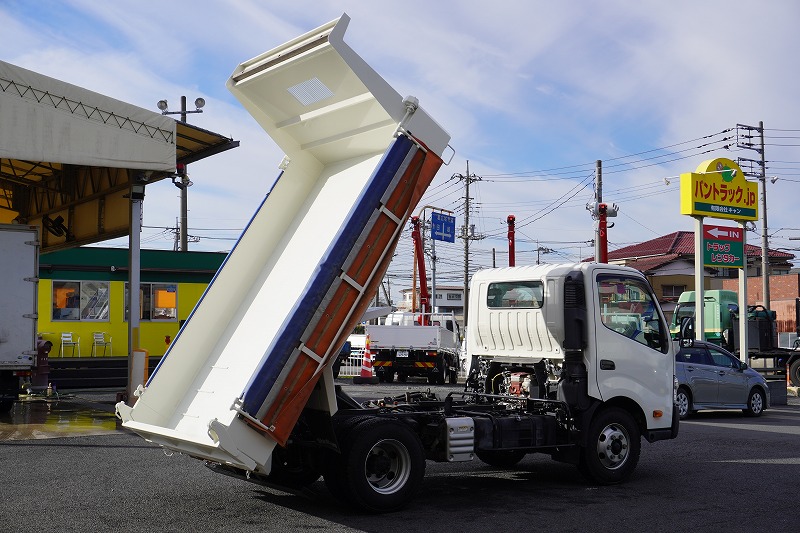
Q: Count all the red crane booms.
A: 3